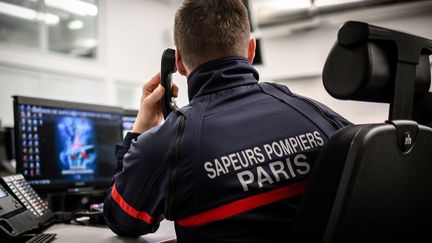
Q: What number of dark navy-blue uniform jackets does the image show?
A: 1